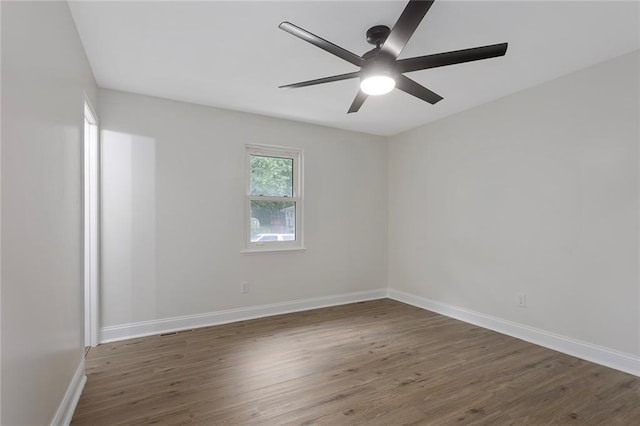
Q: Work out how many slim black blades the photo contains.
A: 6